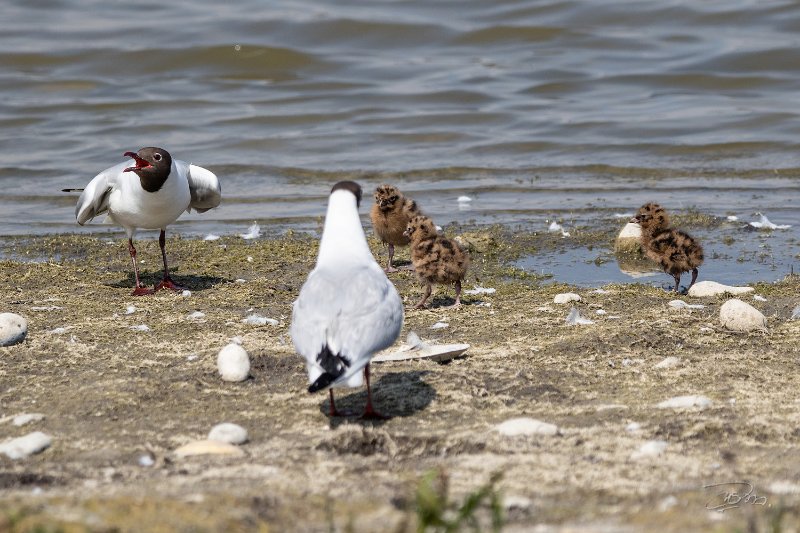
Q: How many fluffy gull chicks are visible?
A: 3